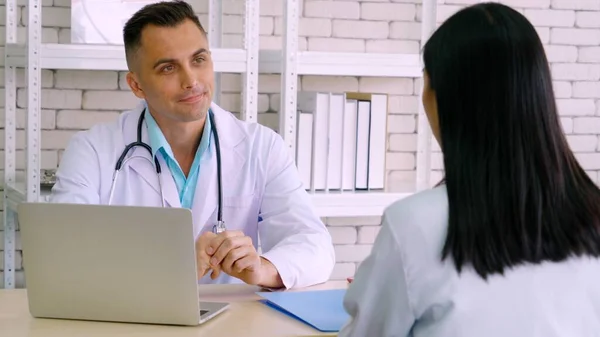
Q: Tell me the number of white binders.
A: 6